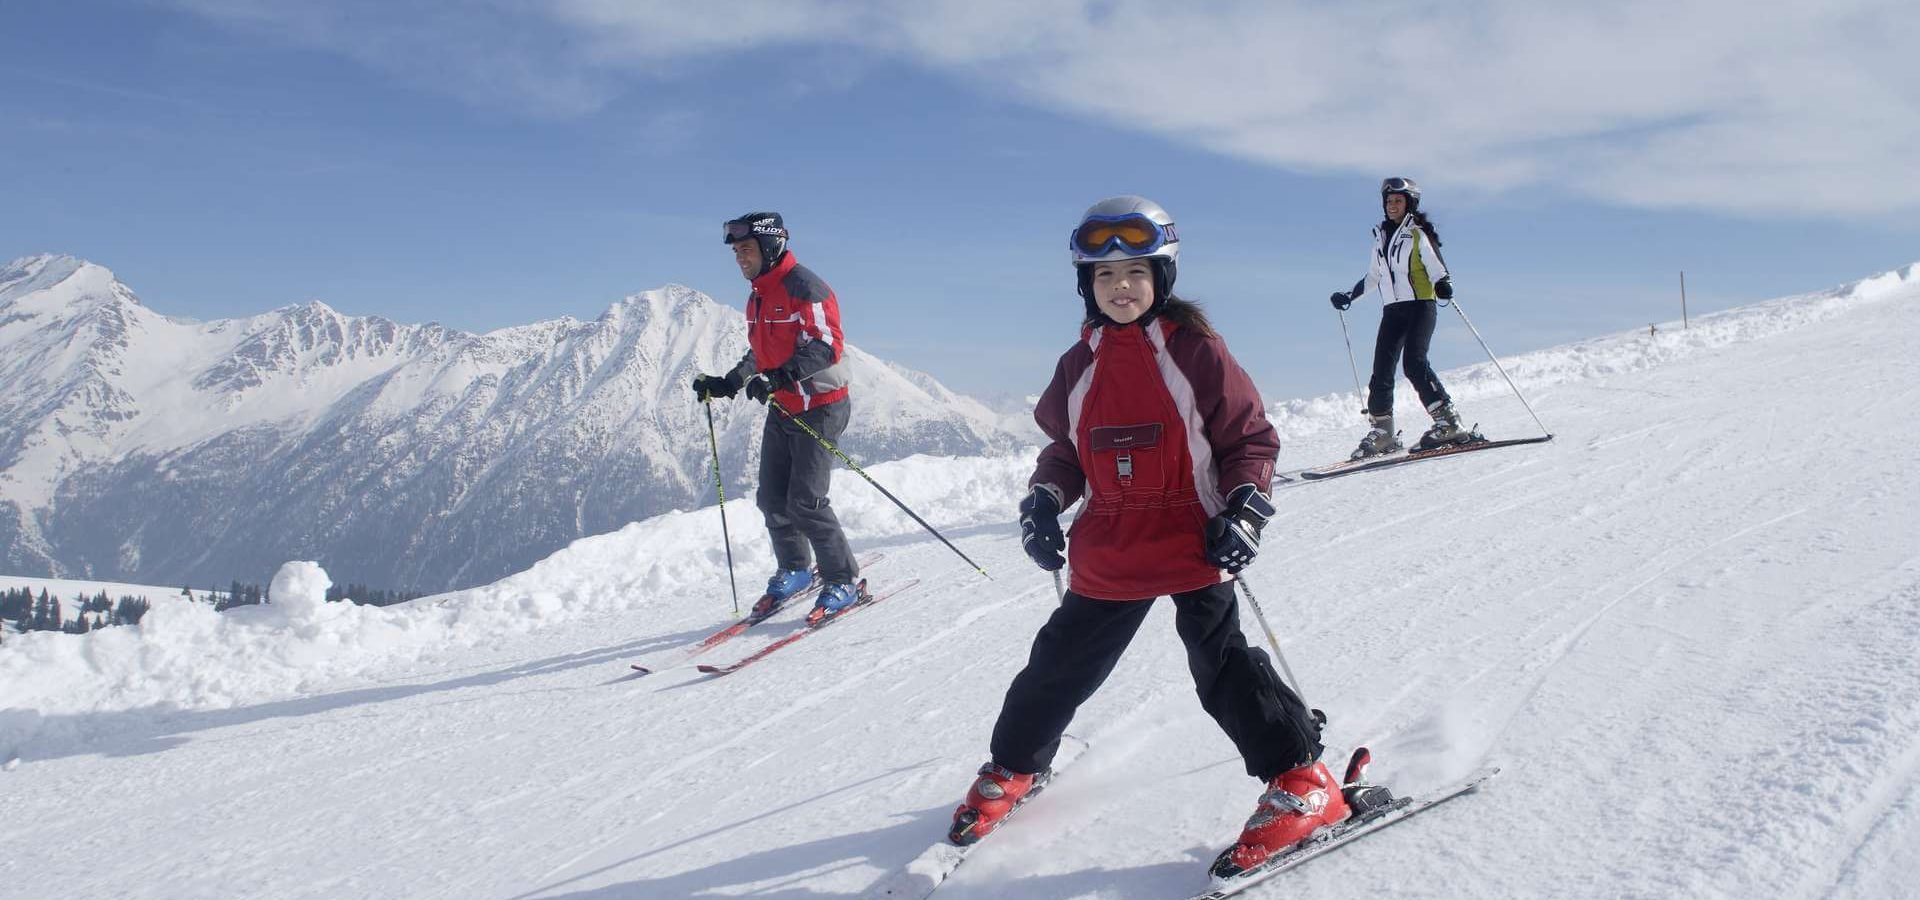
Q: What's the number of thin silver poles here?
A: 4